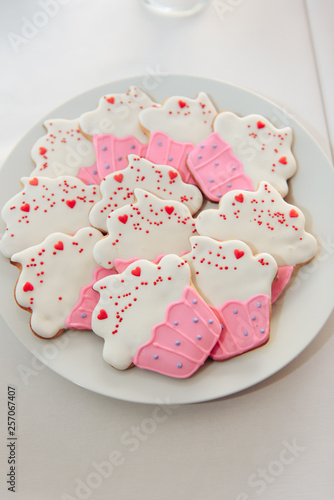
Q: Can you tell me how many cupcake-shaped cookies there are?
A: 11